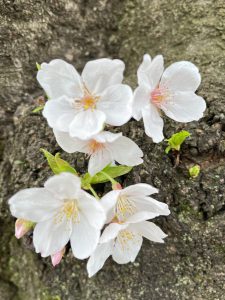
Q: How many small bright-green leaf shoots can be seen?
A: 2